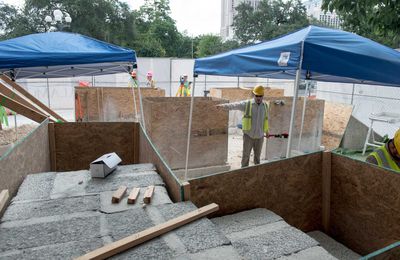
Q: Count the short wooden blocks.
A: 3